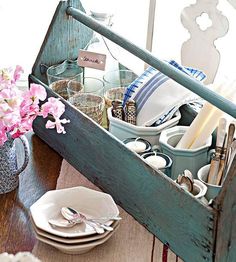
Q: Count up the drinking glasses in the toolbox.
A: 3